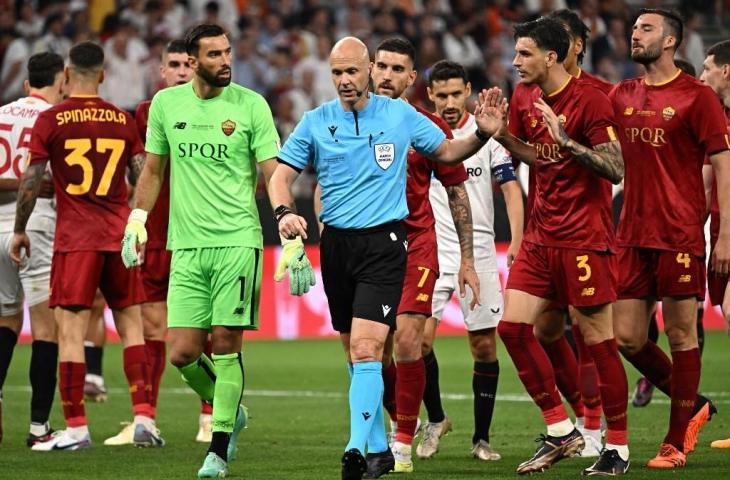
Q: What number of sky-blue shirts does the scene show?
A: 1